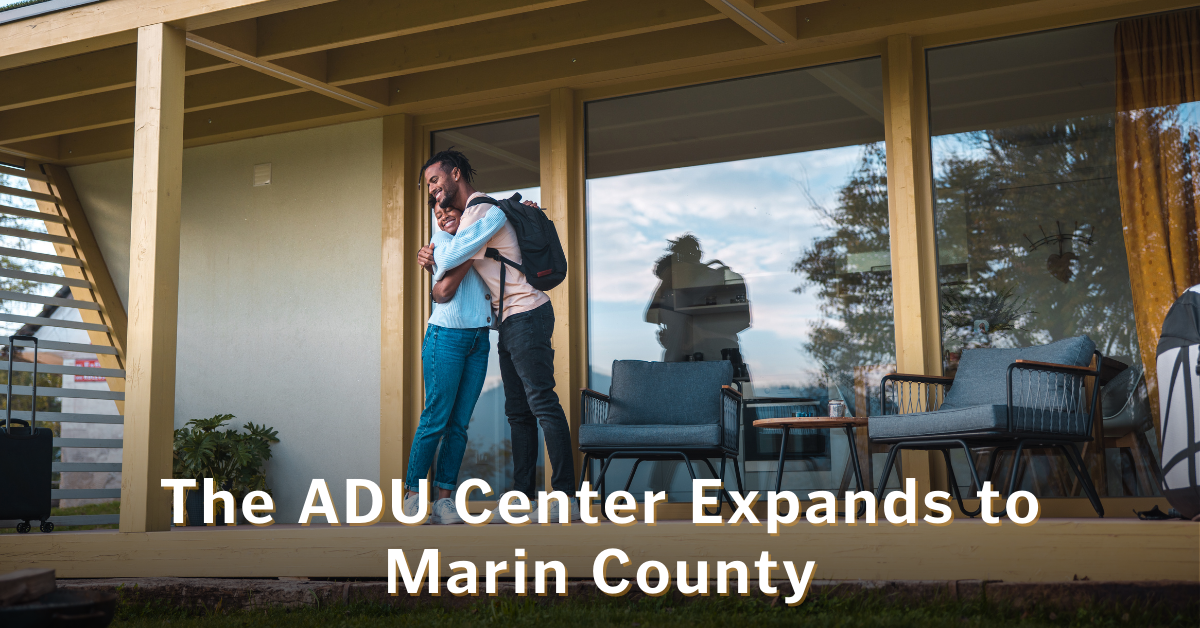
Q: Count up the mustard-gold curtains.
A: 1